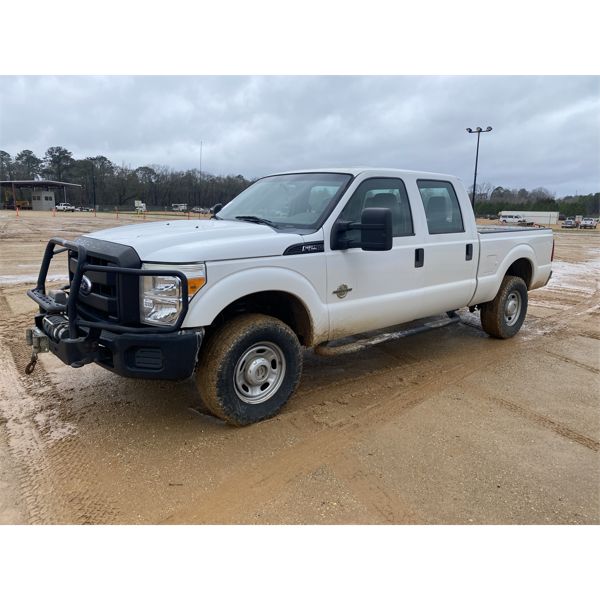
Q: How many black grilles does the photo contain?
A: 1